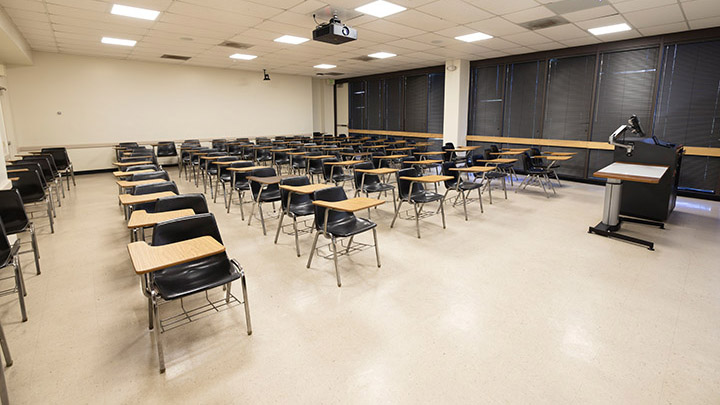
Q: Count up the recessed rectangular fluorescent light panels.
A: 9